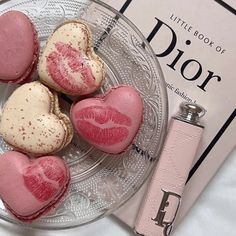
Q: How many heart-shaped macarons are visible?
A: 4